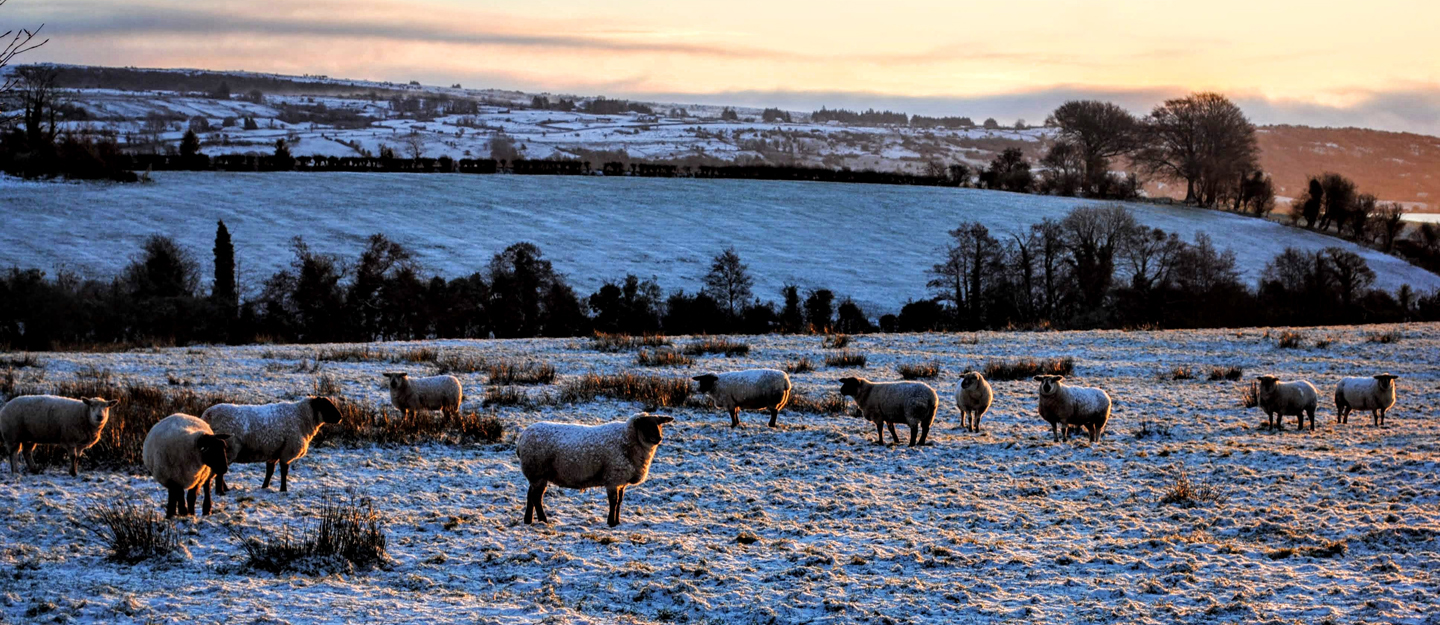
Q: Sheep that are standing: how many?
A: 11